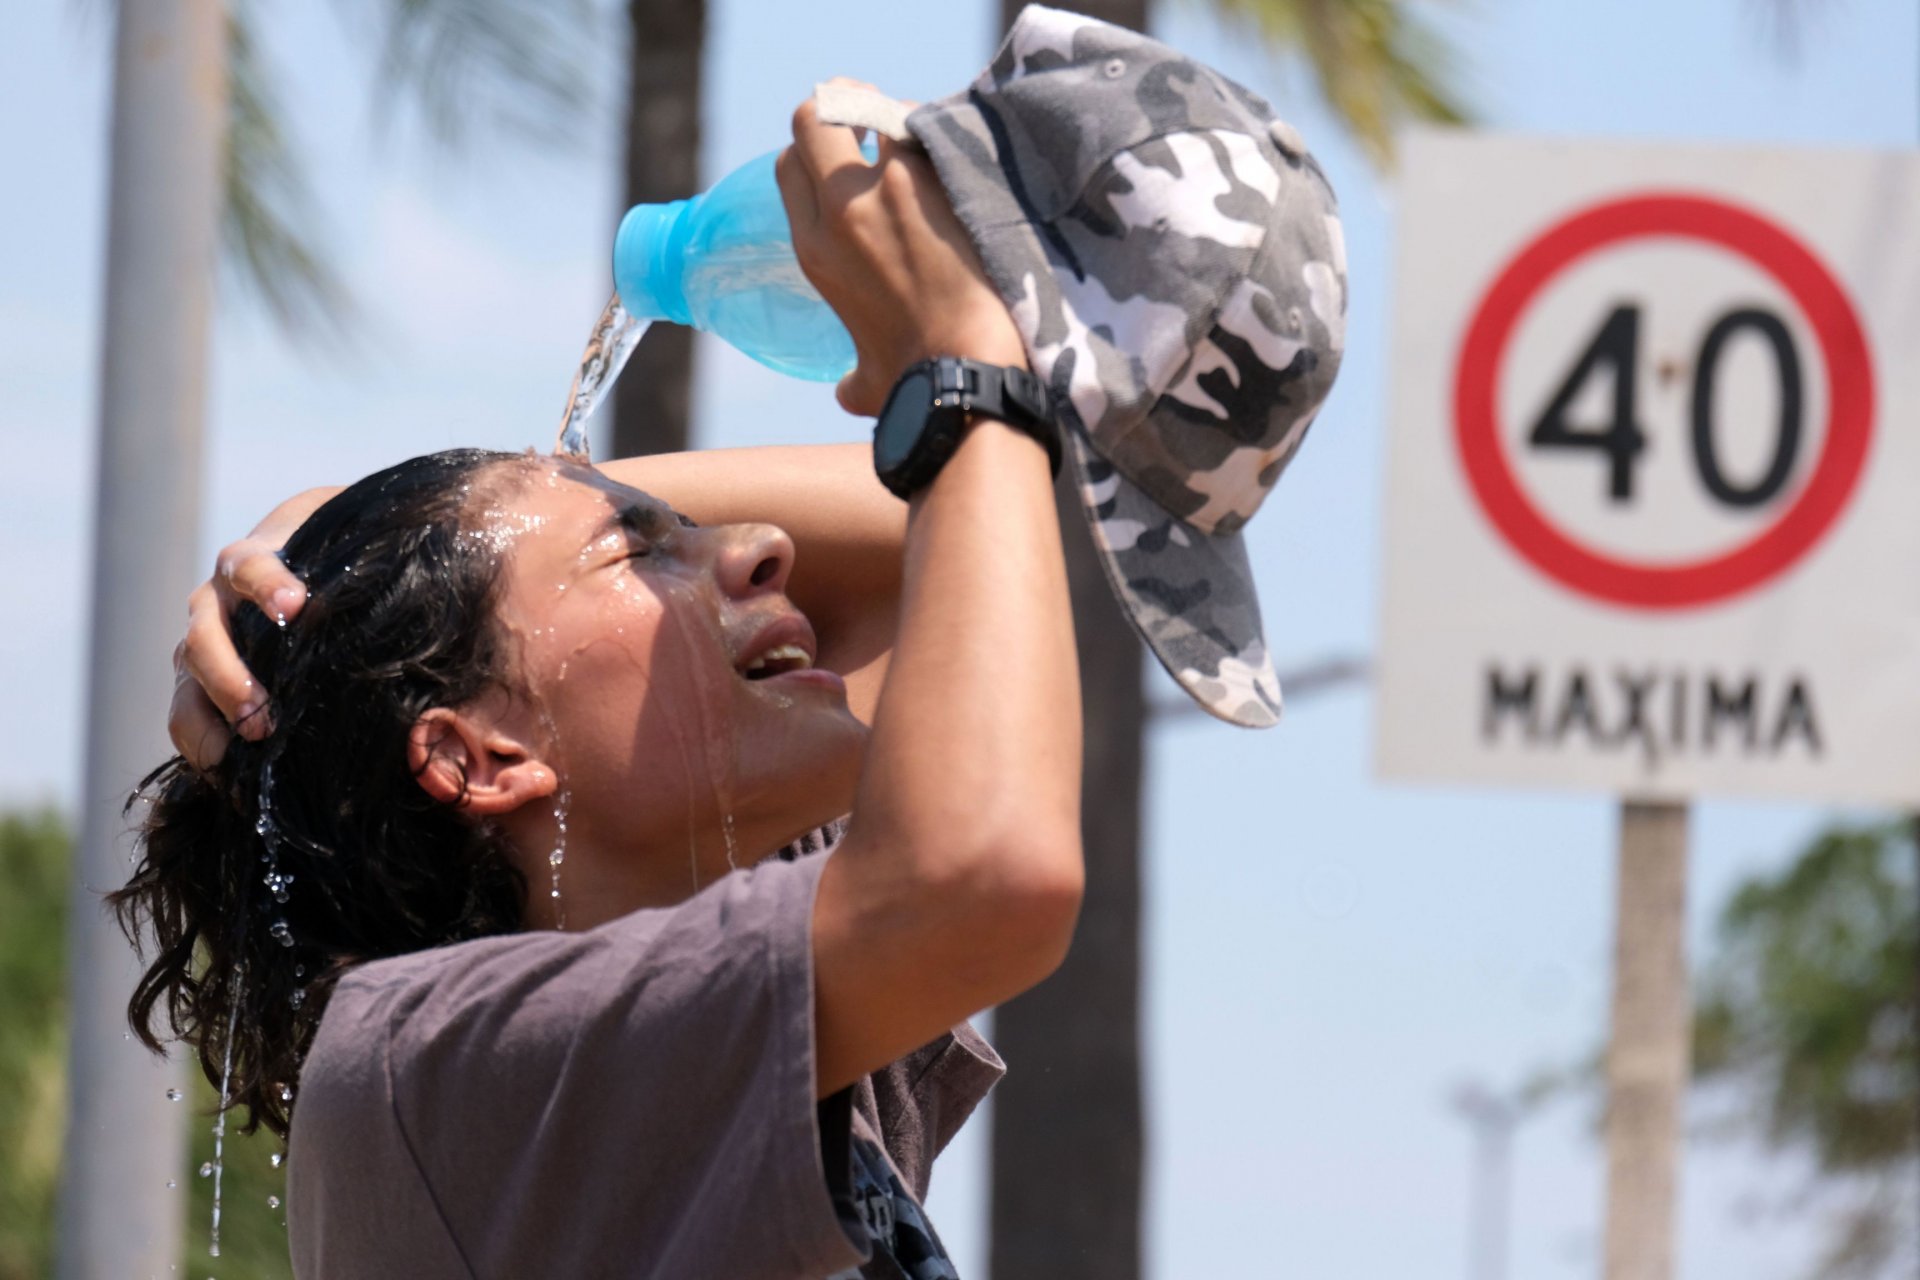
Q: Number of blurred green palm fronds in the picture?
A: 3